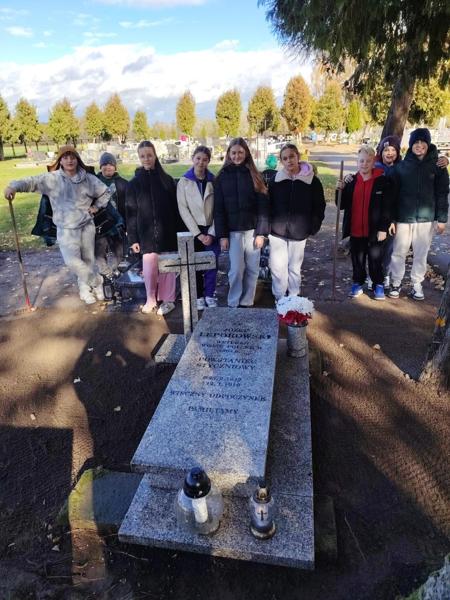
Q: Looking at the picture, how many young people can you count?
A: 9